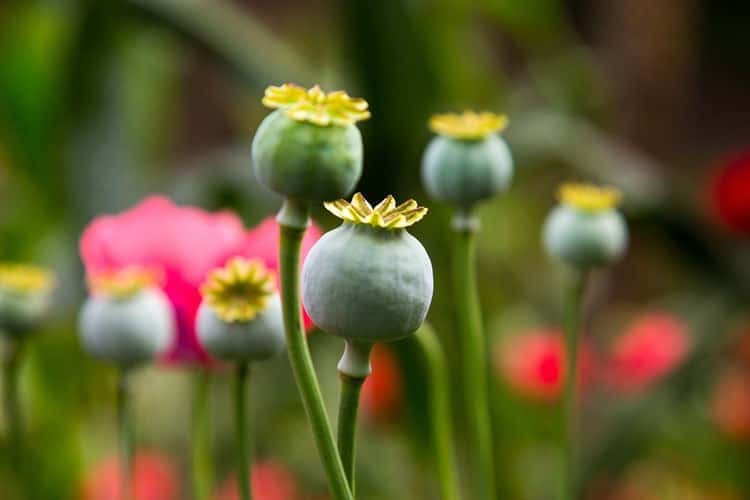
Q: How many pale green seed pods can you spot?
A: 7